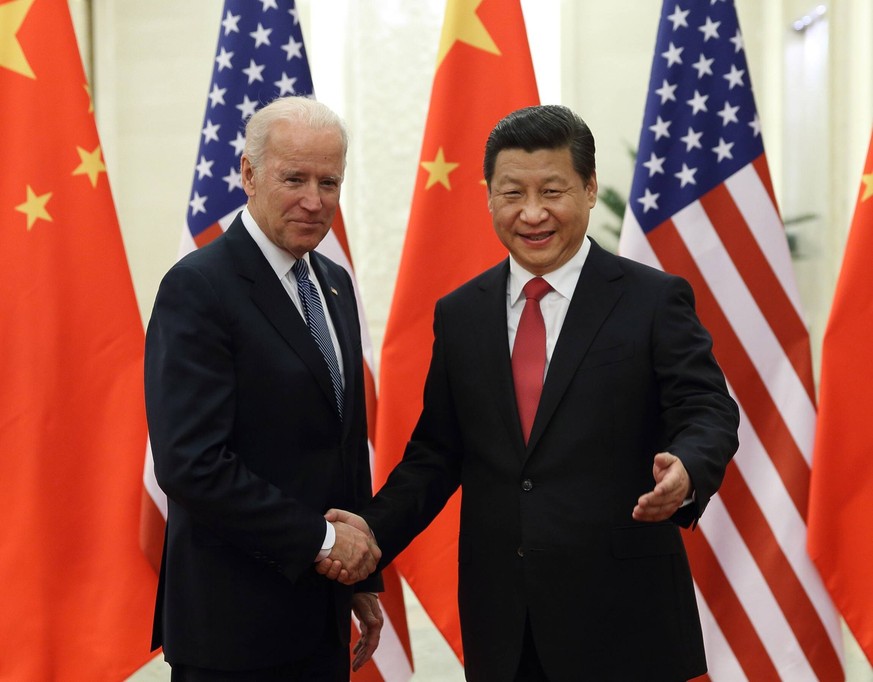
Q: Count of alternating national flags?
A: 5